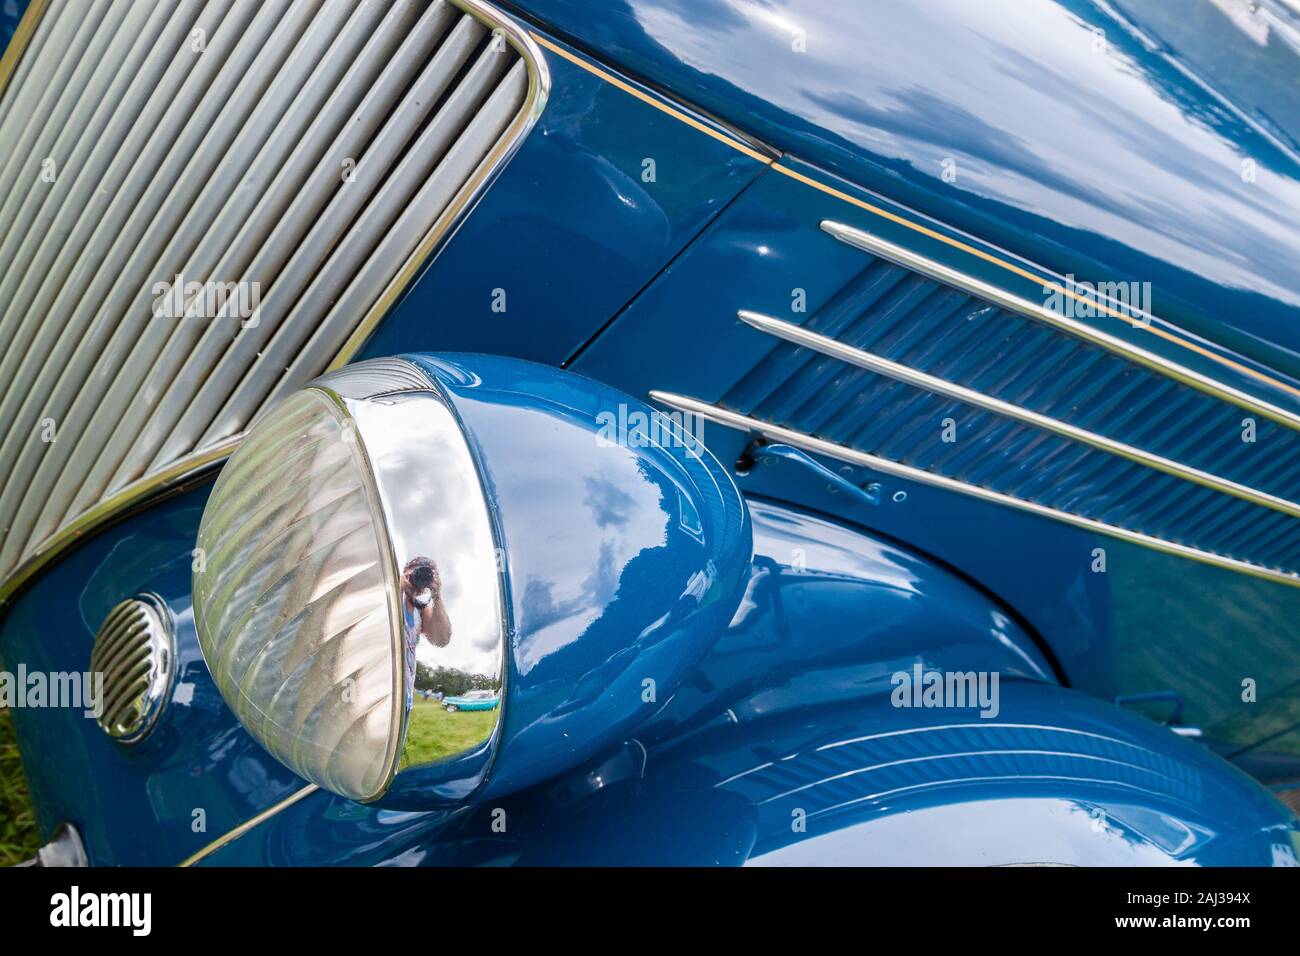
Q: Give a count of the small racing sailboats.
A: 0